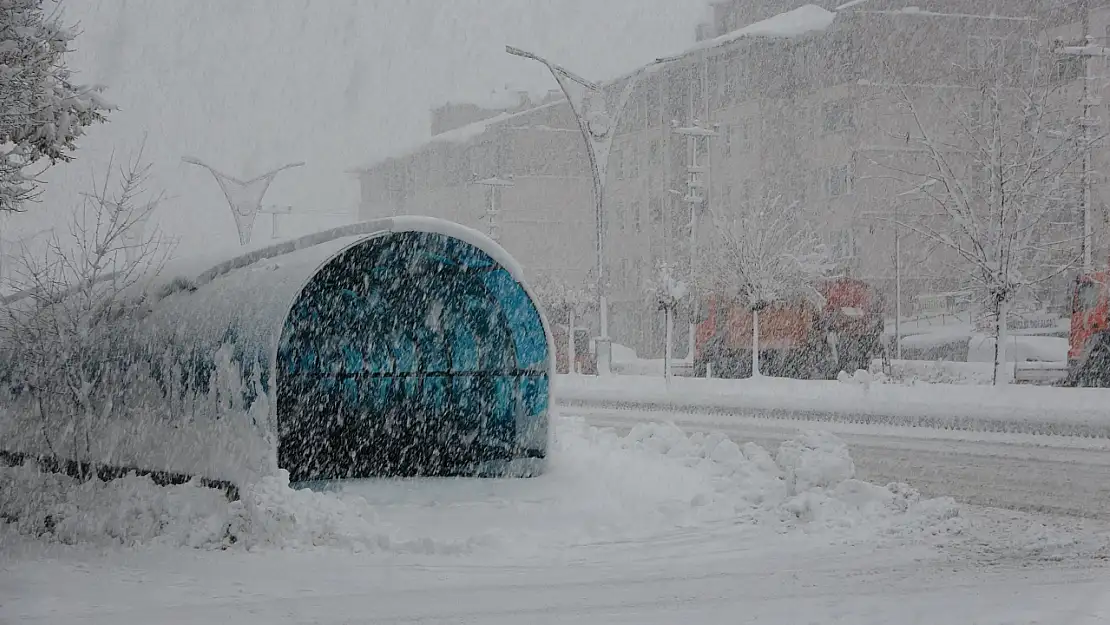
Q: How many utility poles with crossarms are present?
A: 4